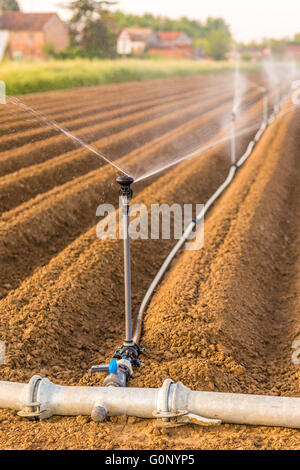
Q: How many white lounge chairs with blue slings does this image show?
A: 0